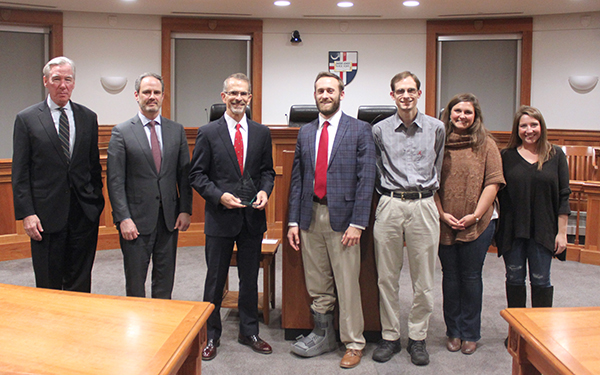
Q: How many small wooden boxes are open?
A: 0